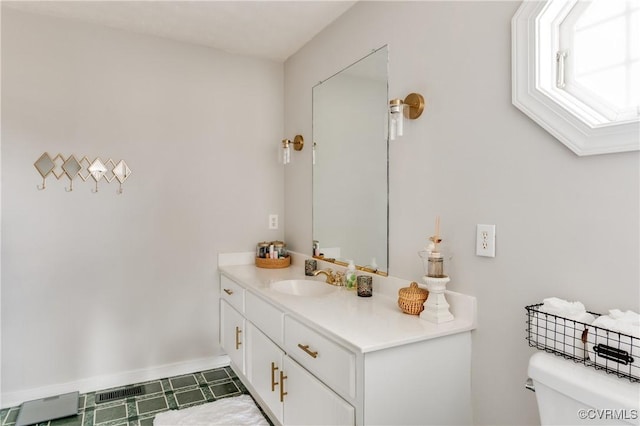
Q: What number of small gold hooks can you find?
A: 4